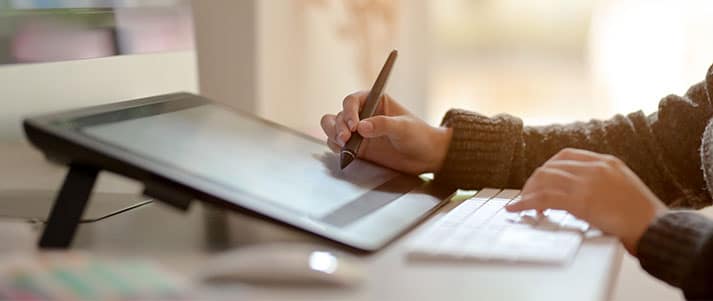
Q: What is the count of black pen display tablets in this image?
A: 1